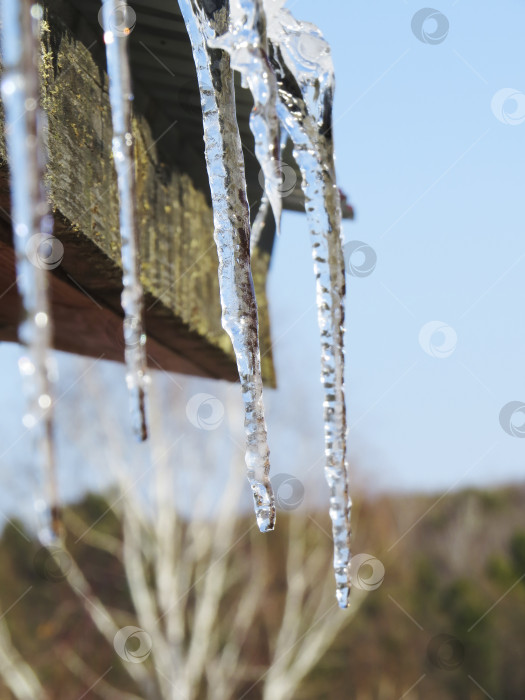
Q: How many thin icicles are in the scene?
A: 5